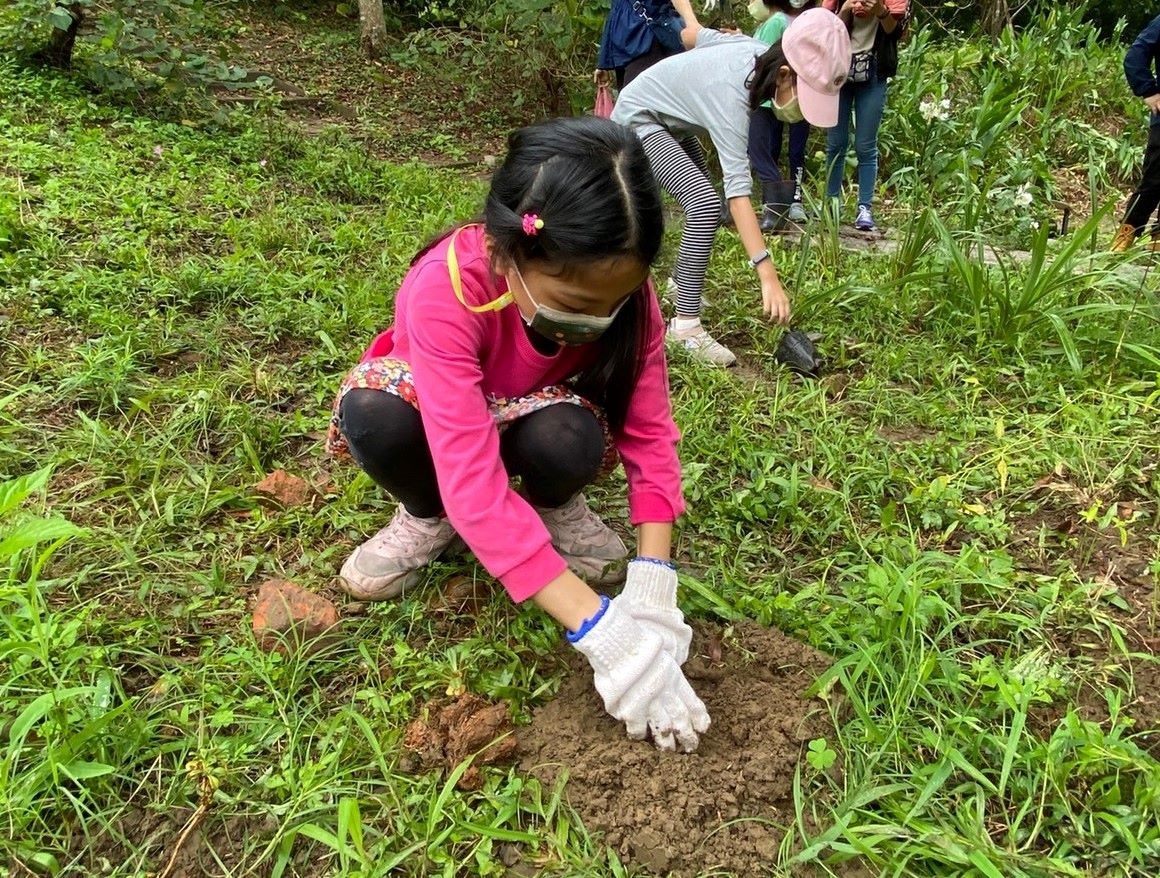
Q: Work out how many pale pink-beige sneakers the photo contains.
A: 2